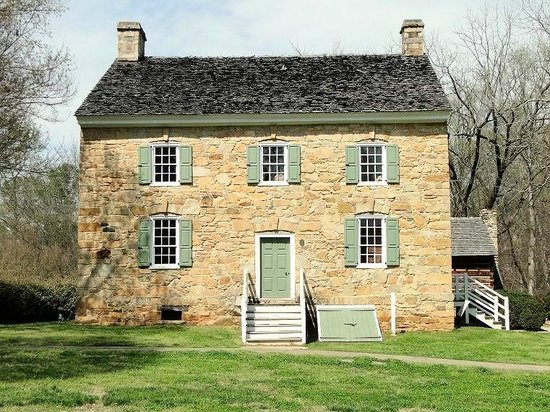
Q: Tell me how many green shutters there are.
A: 10